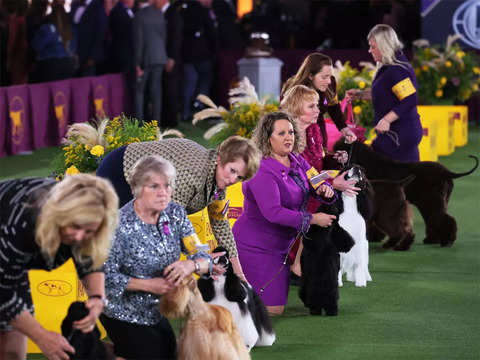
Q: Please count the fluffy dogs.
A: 7